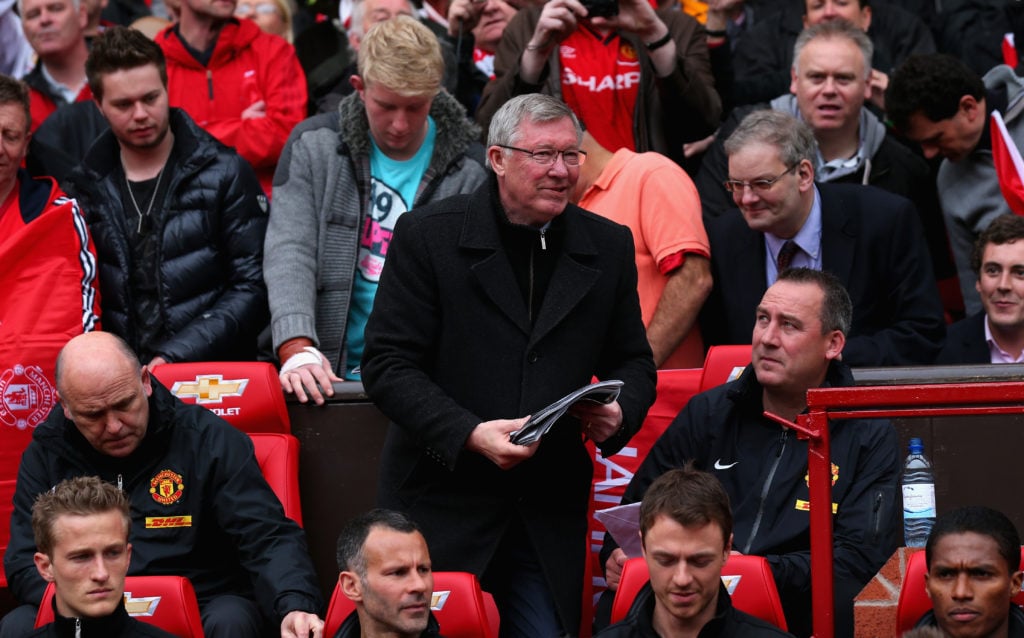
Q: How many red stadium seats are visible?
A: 6